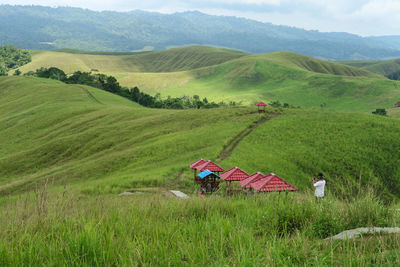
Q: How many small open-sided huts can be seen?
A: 7